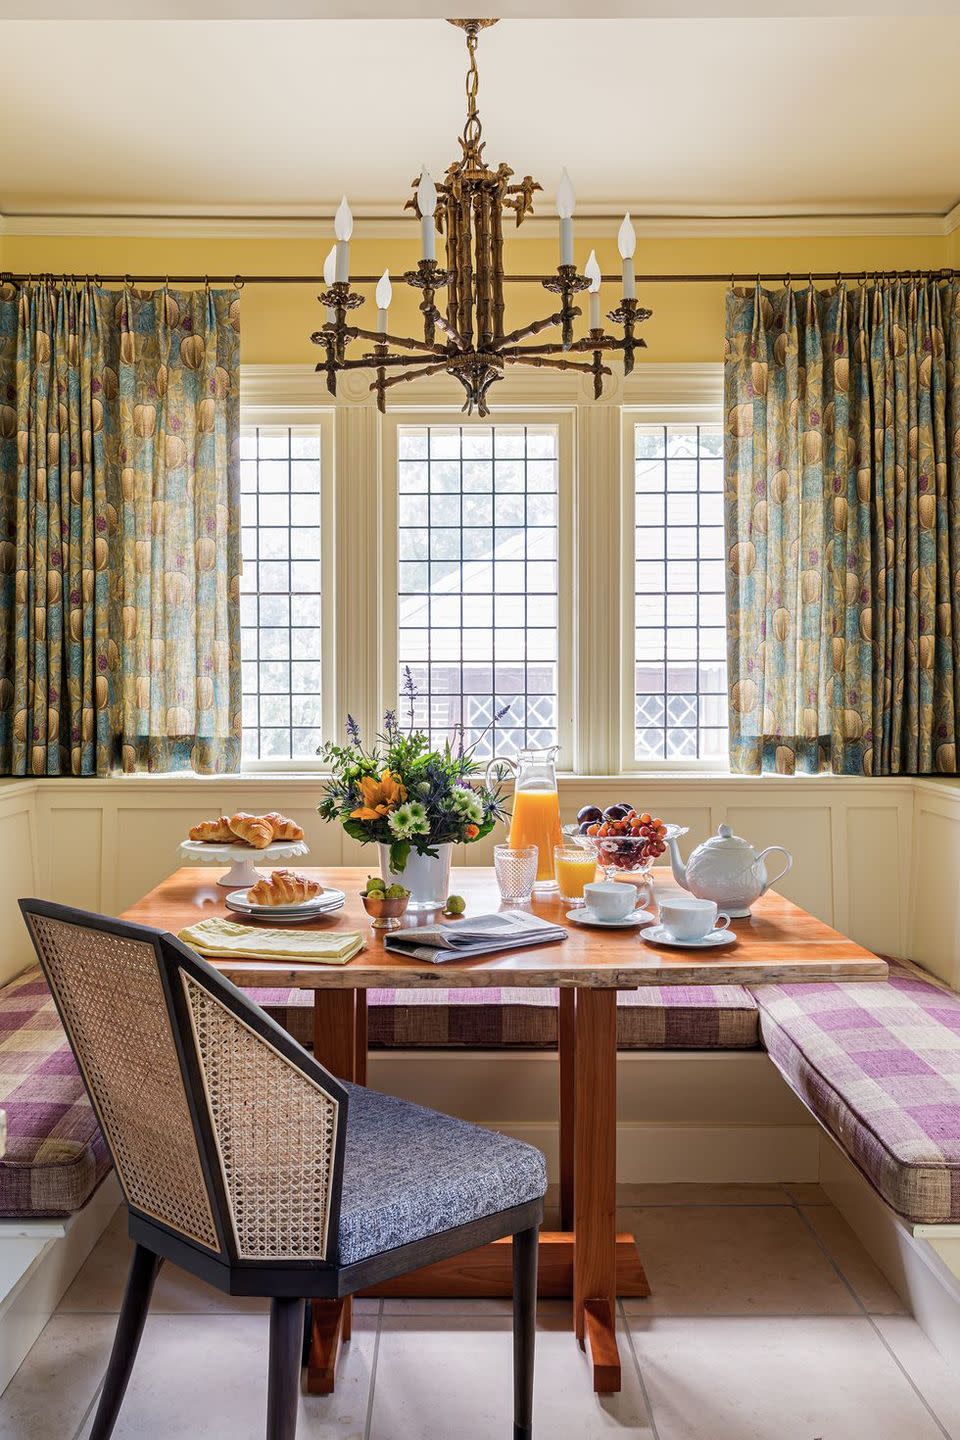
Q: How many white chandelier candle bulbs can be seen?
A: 7